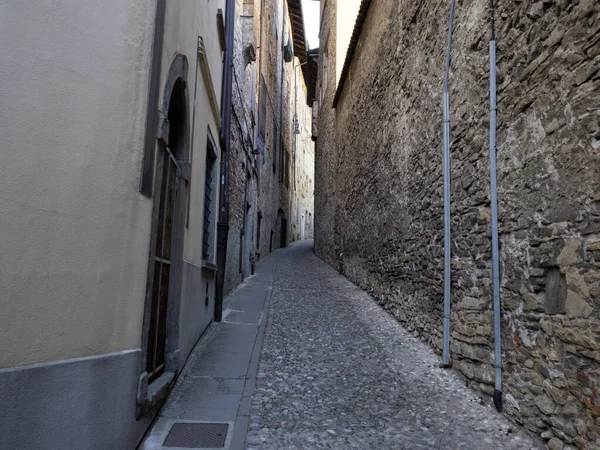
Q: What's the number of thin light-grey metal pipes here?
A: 2